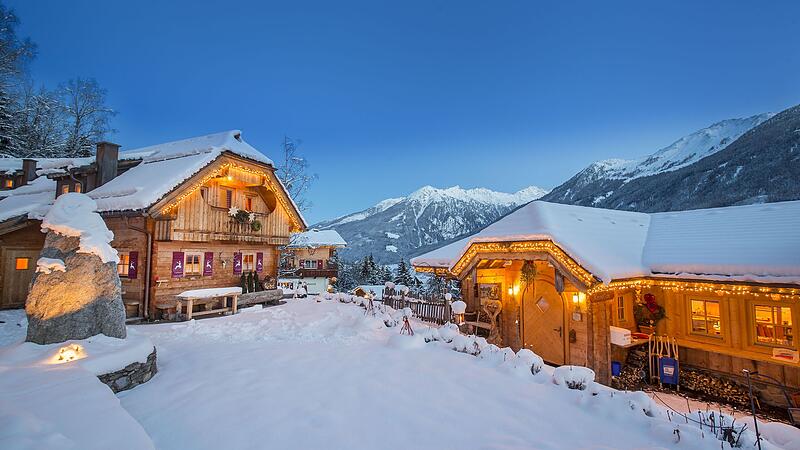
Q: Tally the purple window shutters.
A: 5